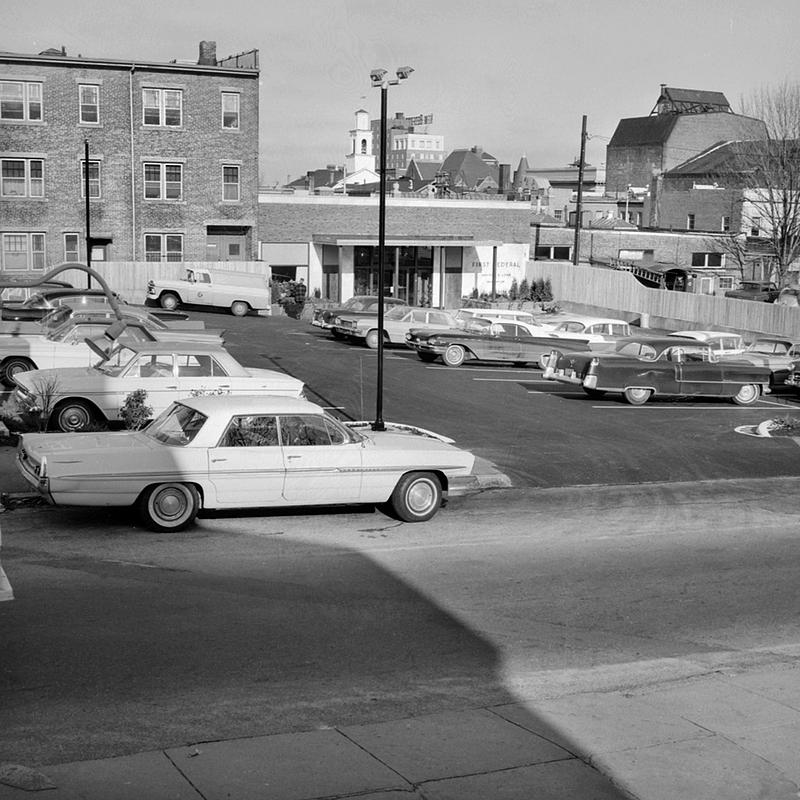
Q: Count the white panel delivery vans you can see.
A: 1